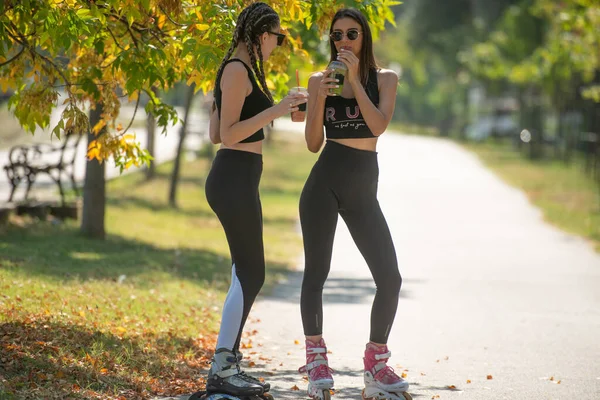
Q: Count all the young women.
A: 2